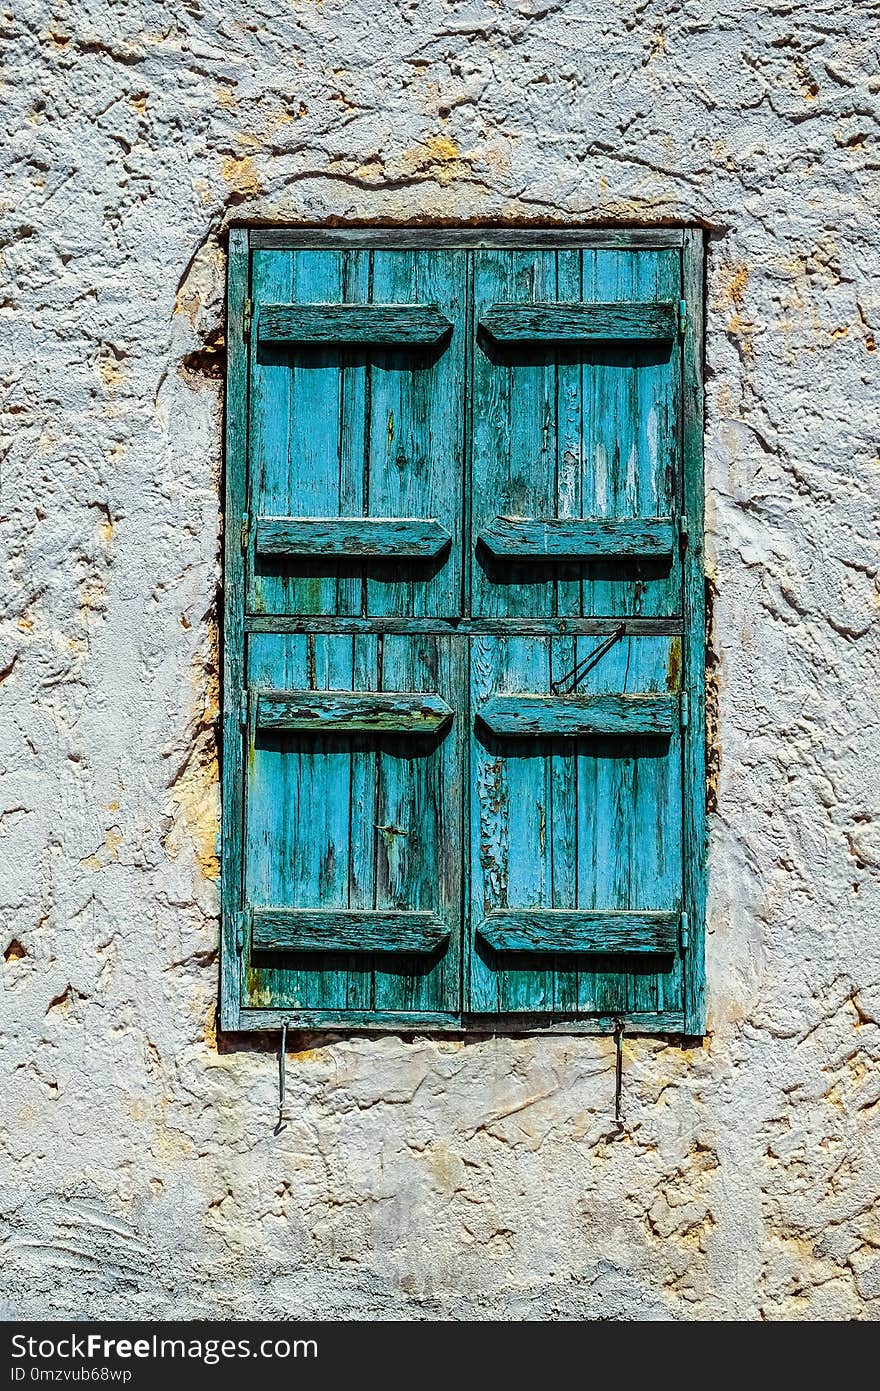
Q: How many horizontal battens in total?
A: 8